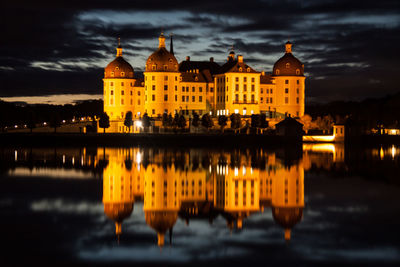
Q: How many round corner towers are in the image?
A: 3